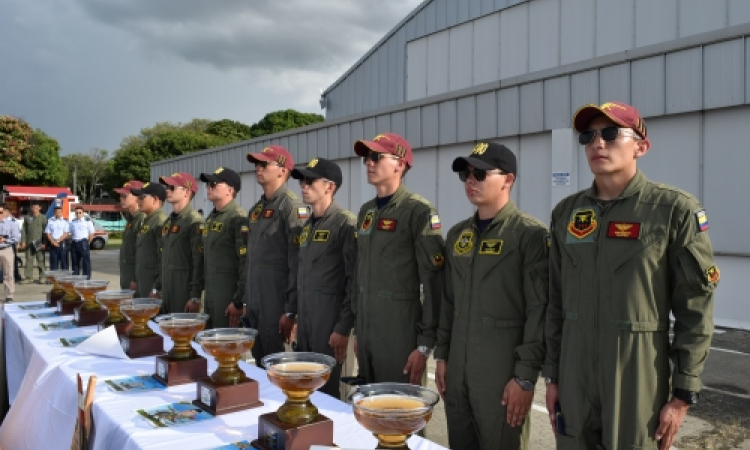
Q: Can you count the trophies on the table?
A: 9